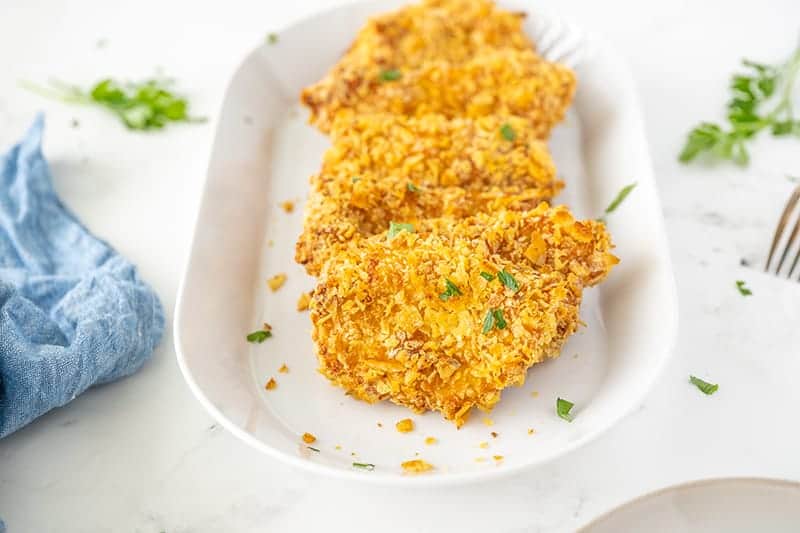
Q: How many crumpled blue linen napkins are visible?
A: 1